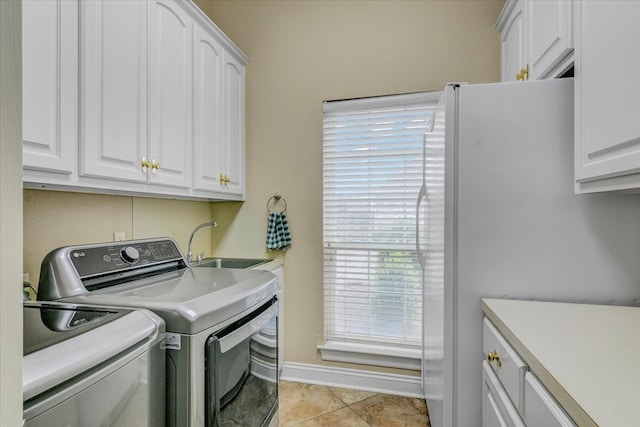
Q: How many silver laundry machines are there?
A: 2